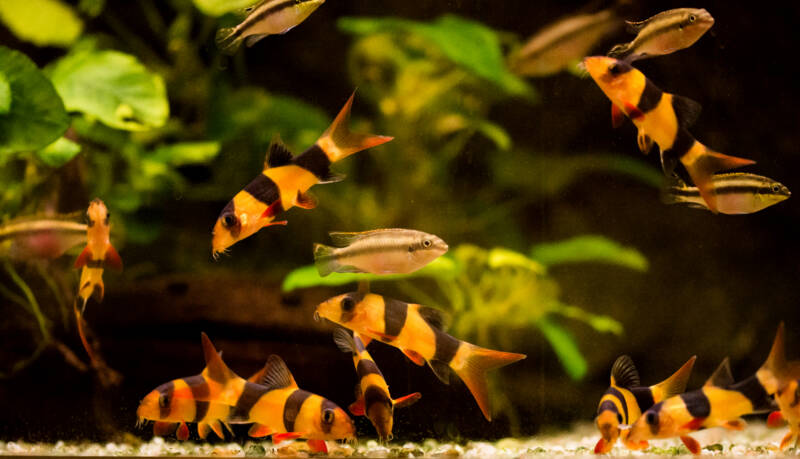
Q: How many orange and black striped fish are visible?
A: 10